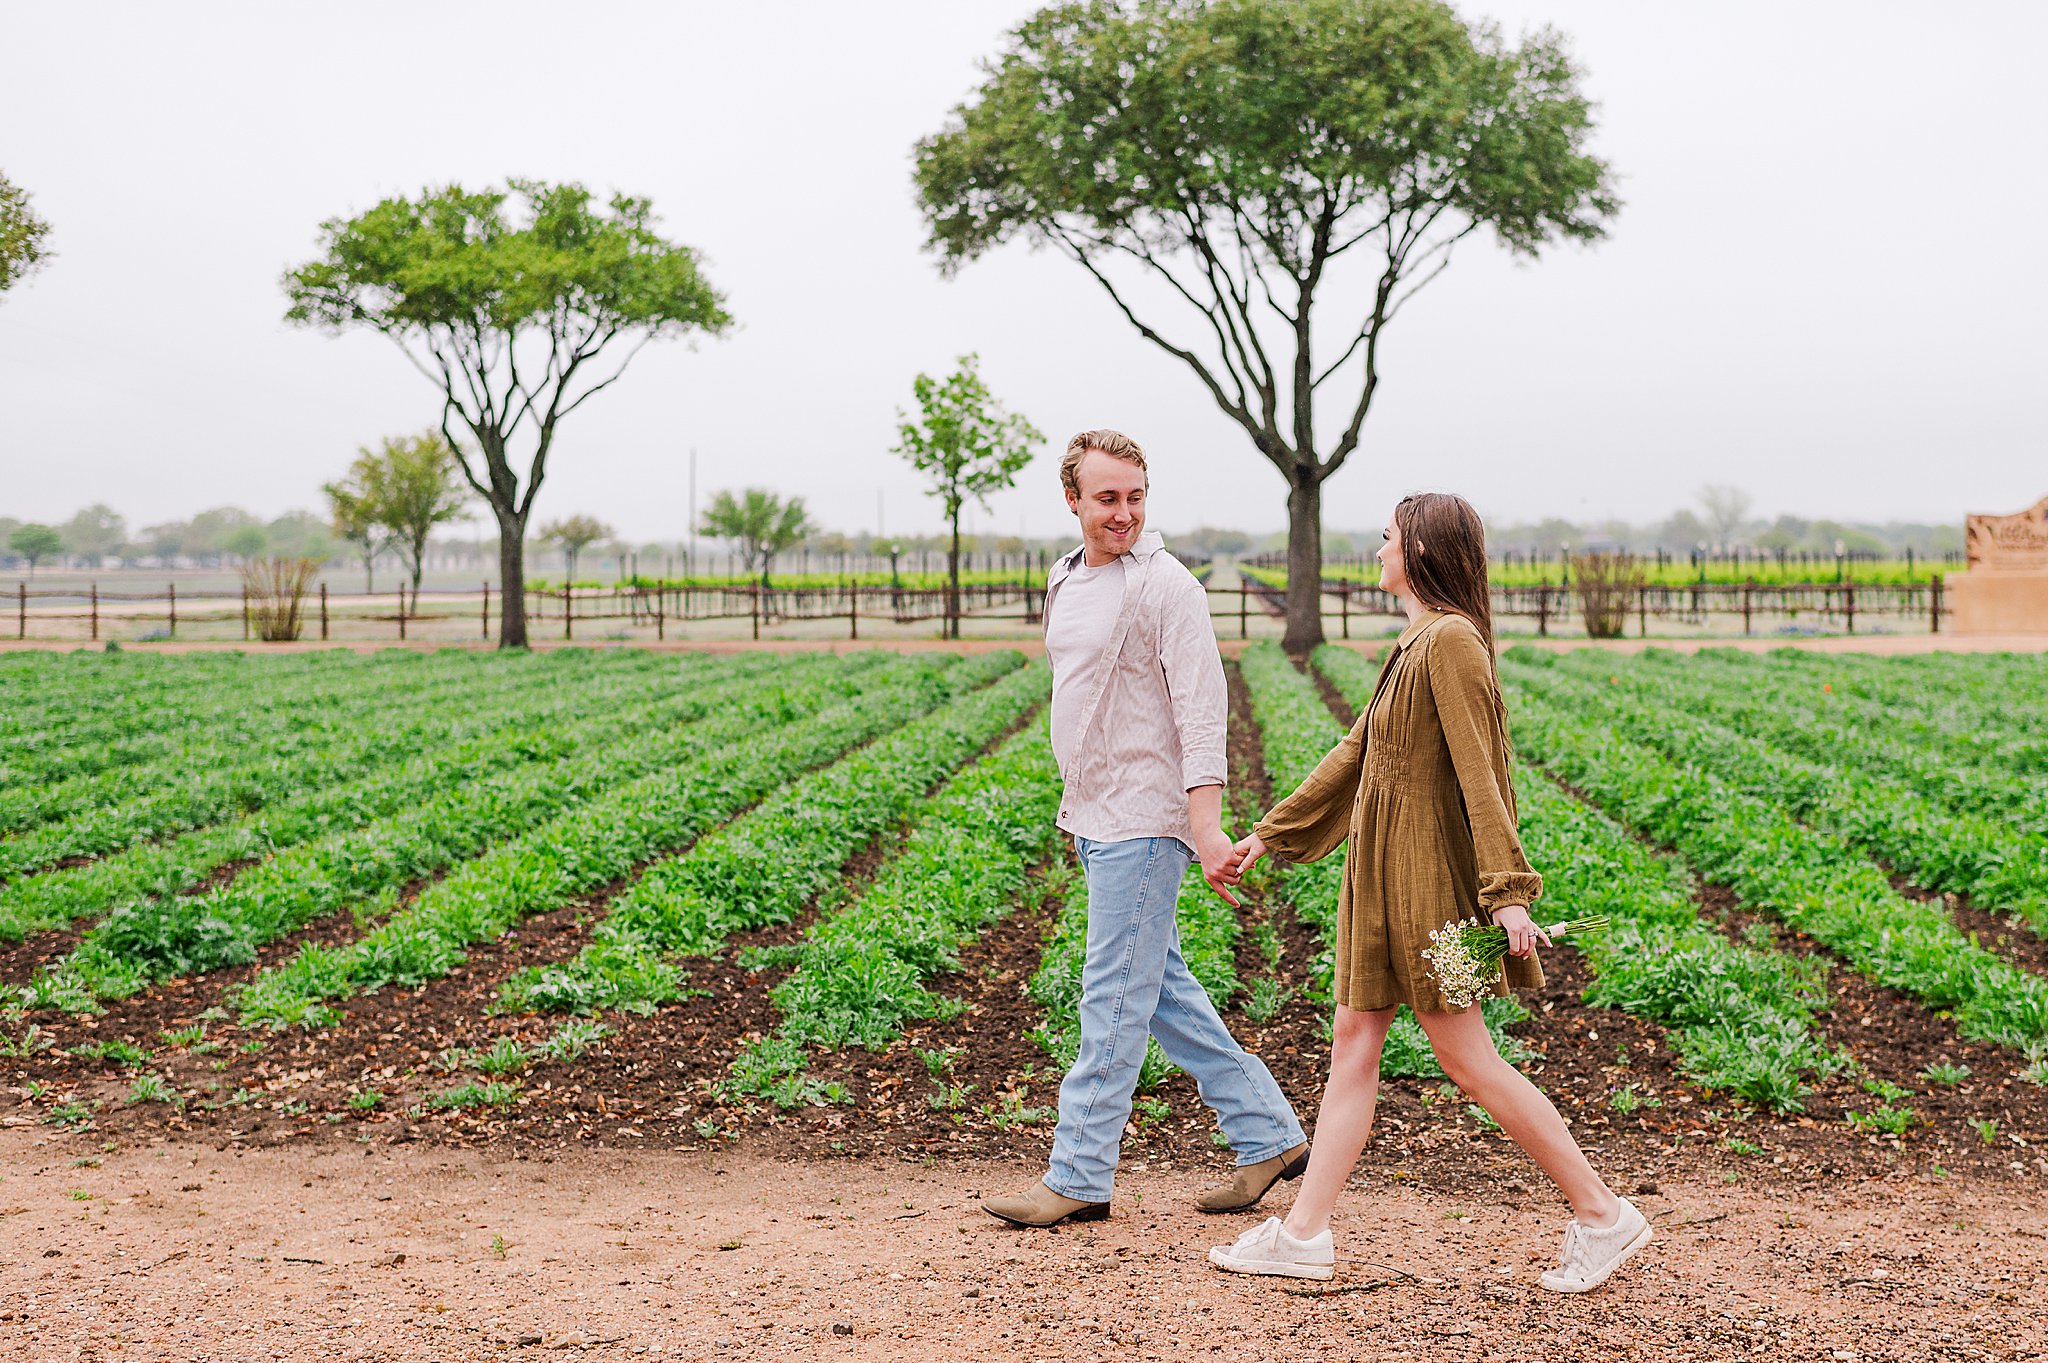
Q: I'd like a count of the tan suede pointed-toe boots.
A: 2